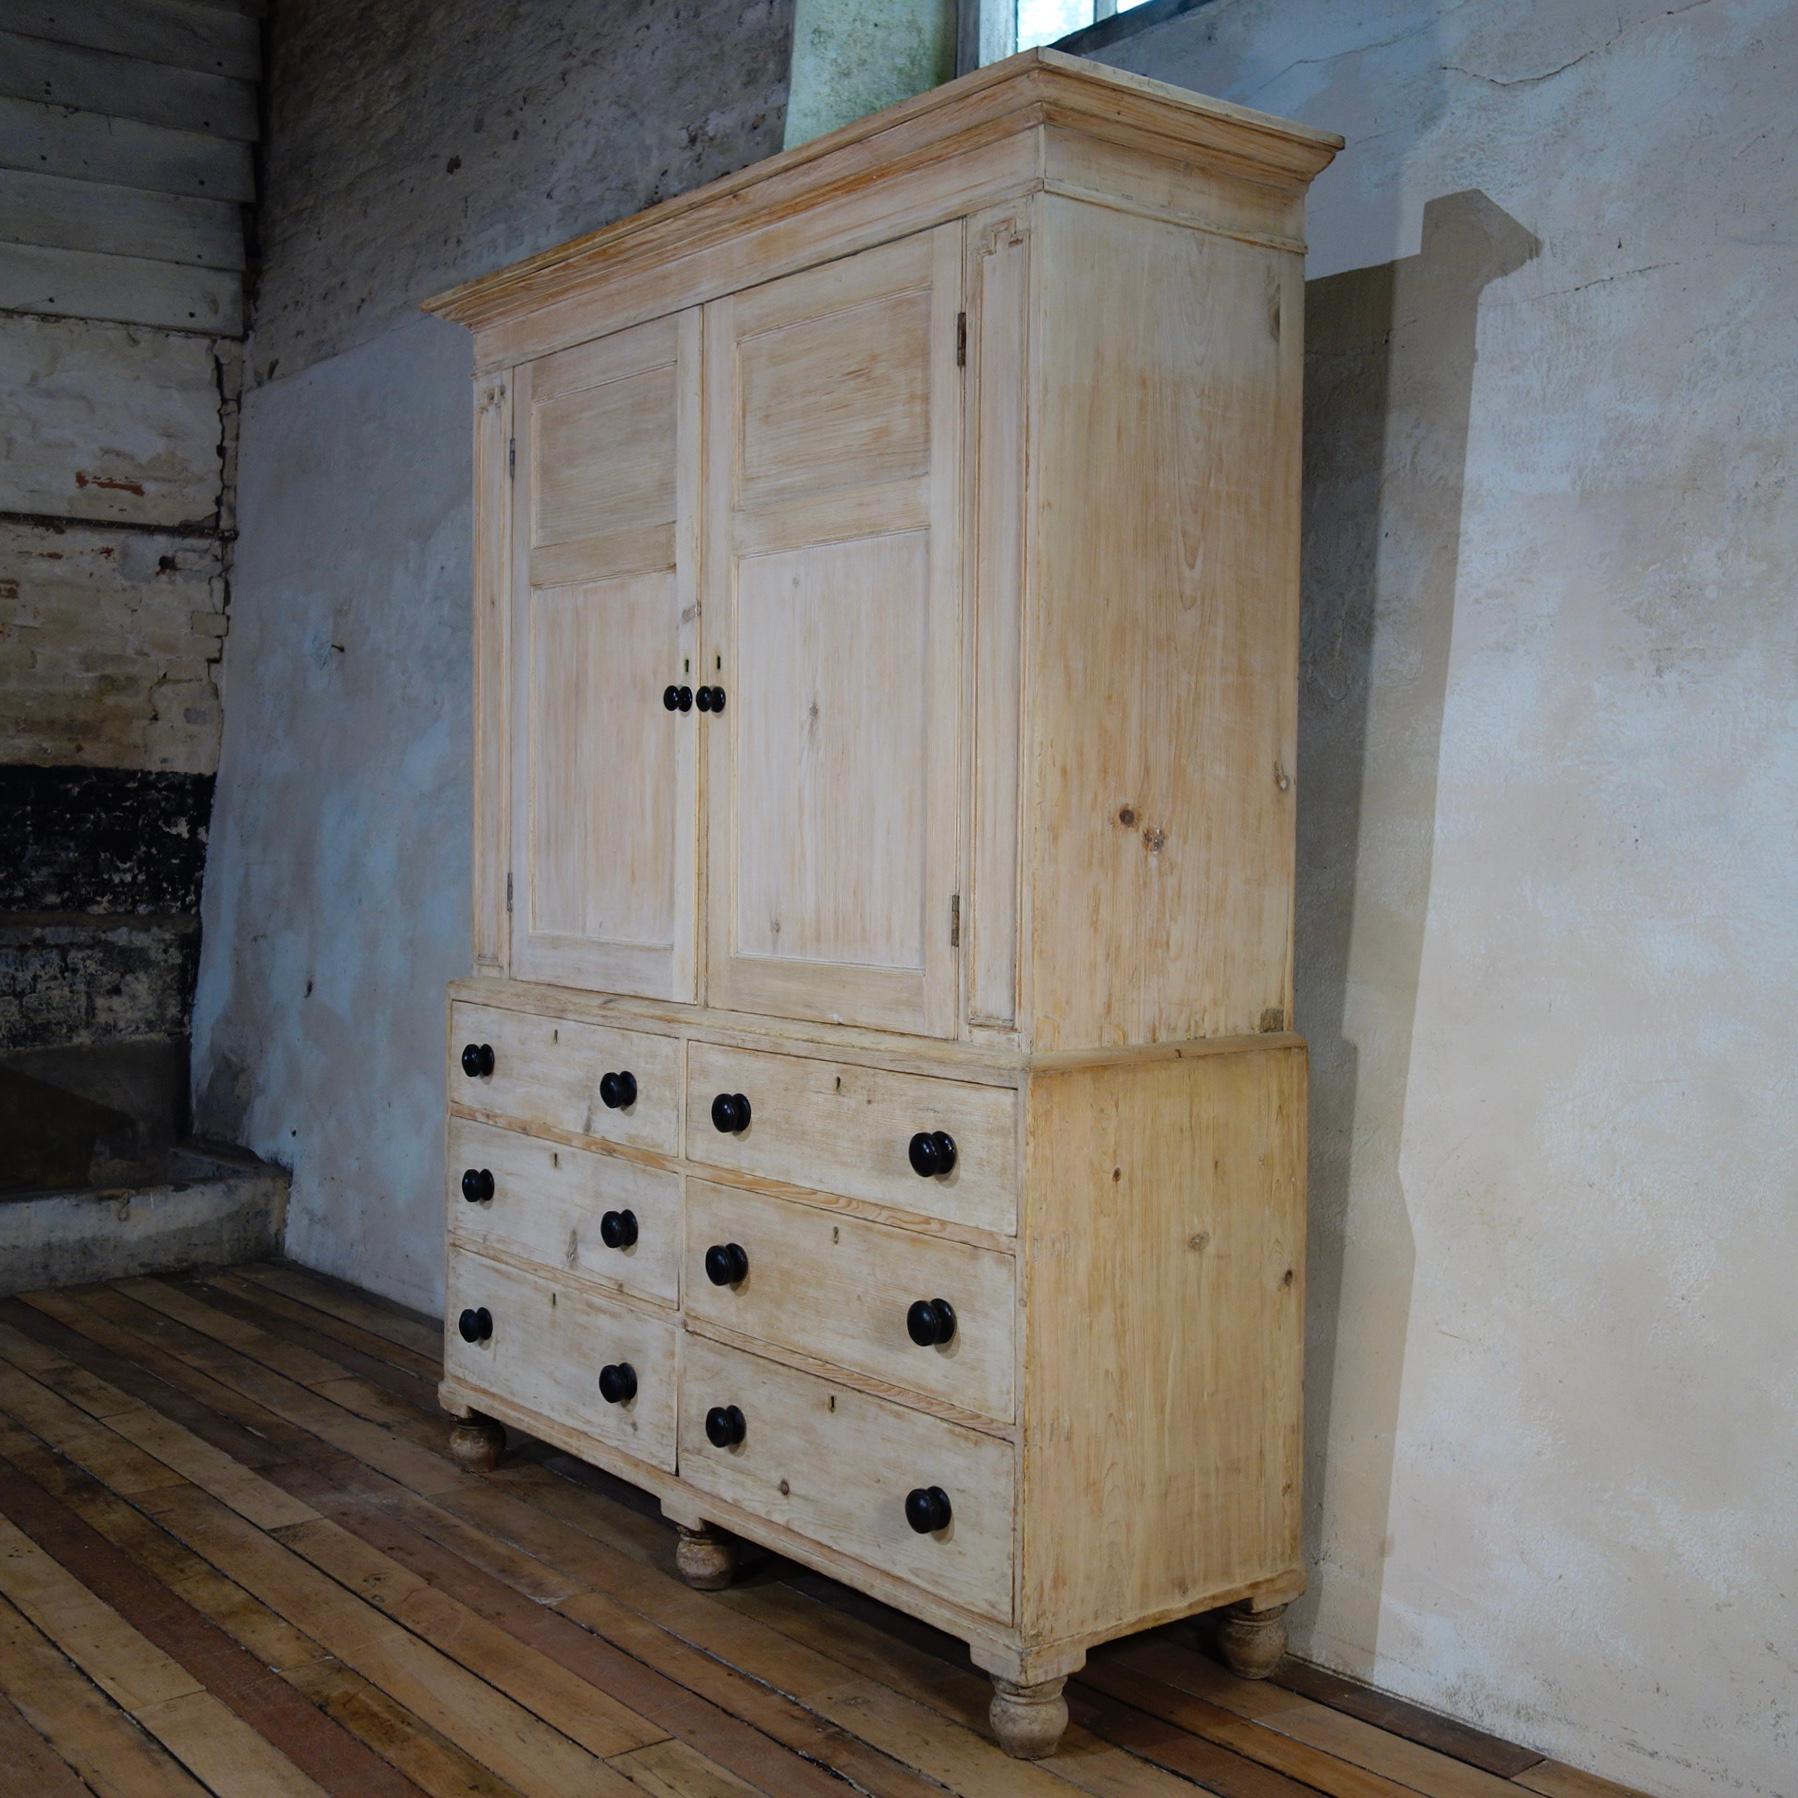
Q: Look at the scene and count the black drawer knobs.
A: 12